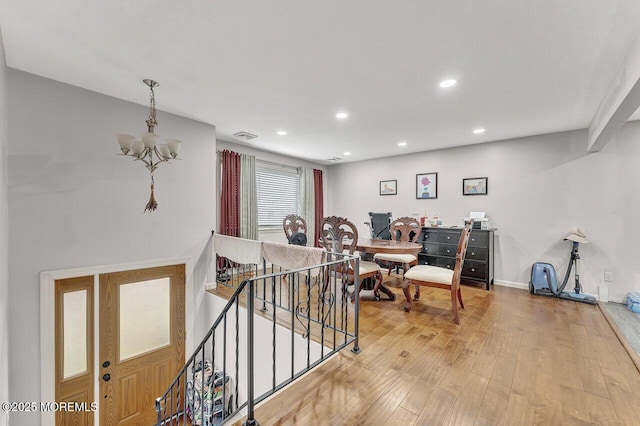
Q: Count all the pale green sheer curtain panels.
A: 2